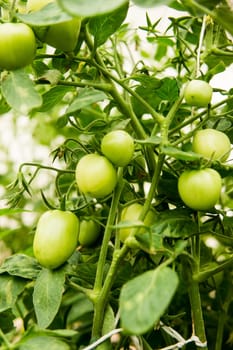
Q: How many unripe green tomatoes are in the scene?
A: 10